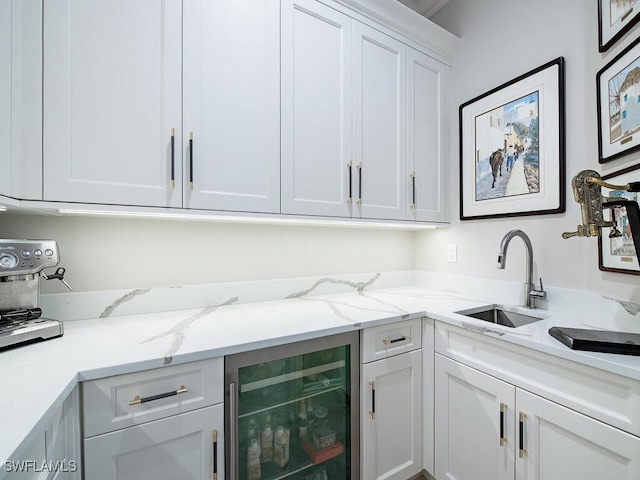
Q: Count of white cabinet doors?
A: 9